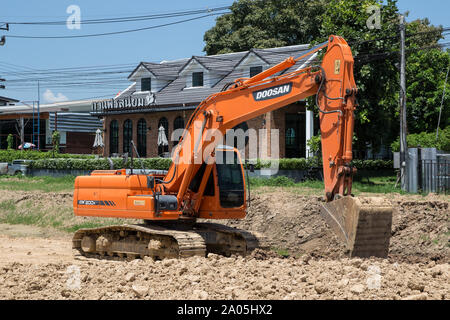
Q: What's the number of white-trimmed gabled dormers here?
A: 3